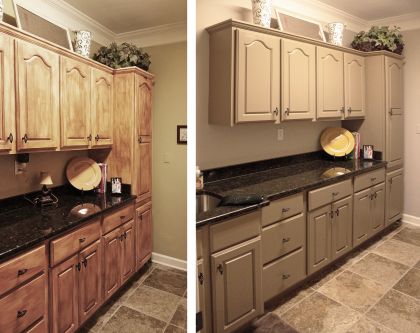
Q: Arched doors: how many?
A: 9